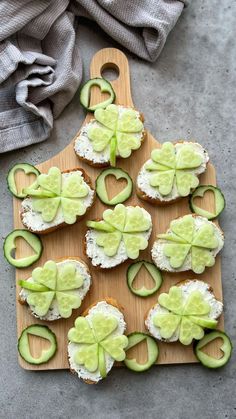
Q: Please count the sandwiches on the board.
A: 8